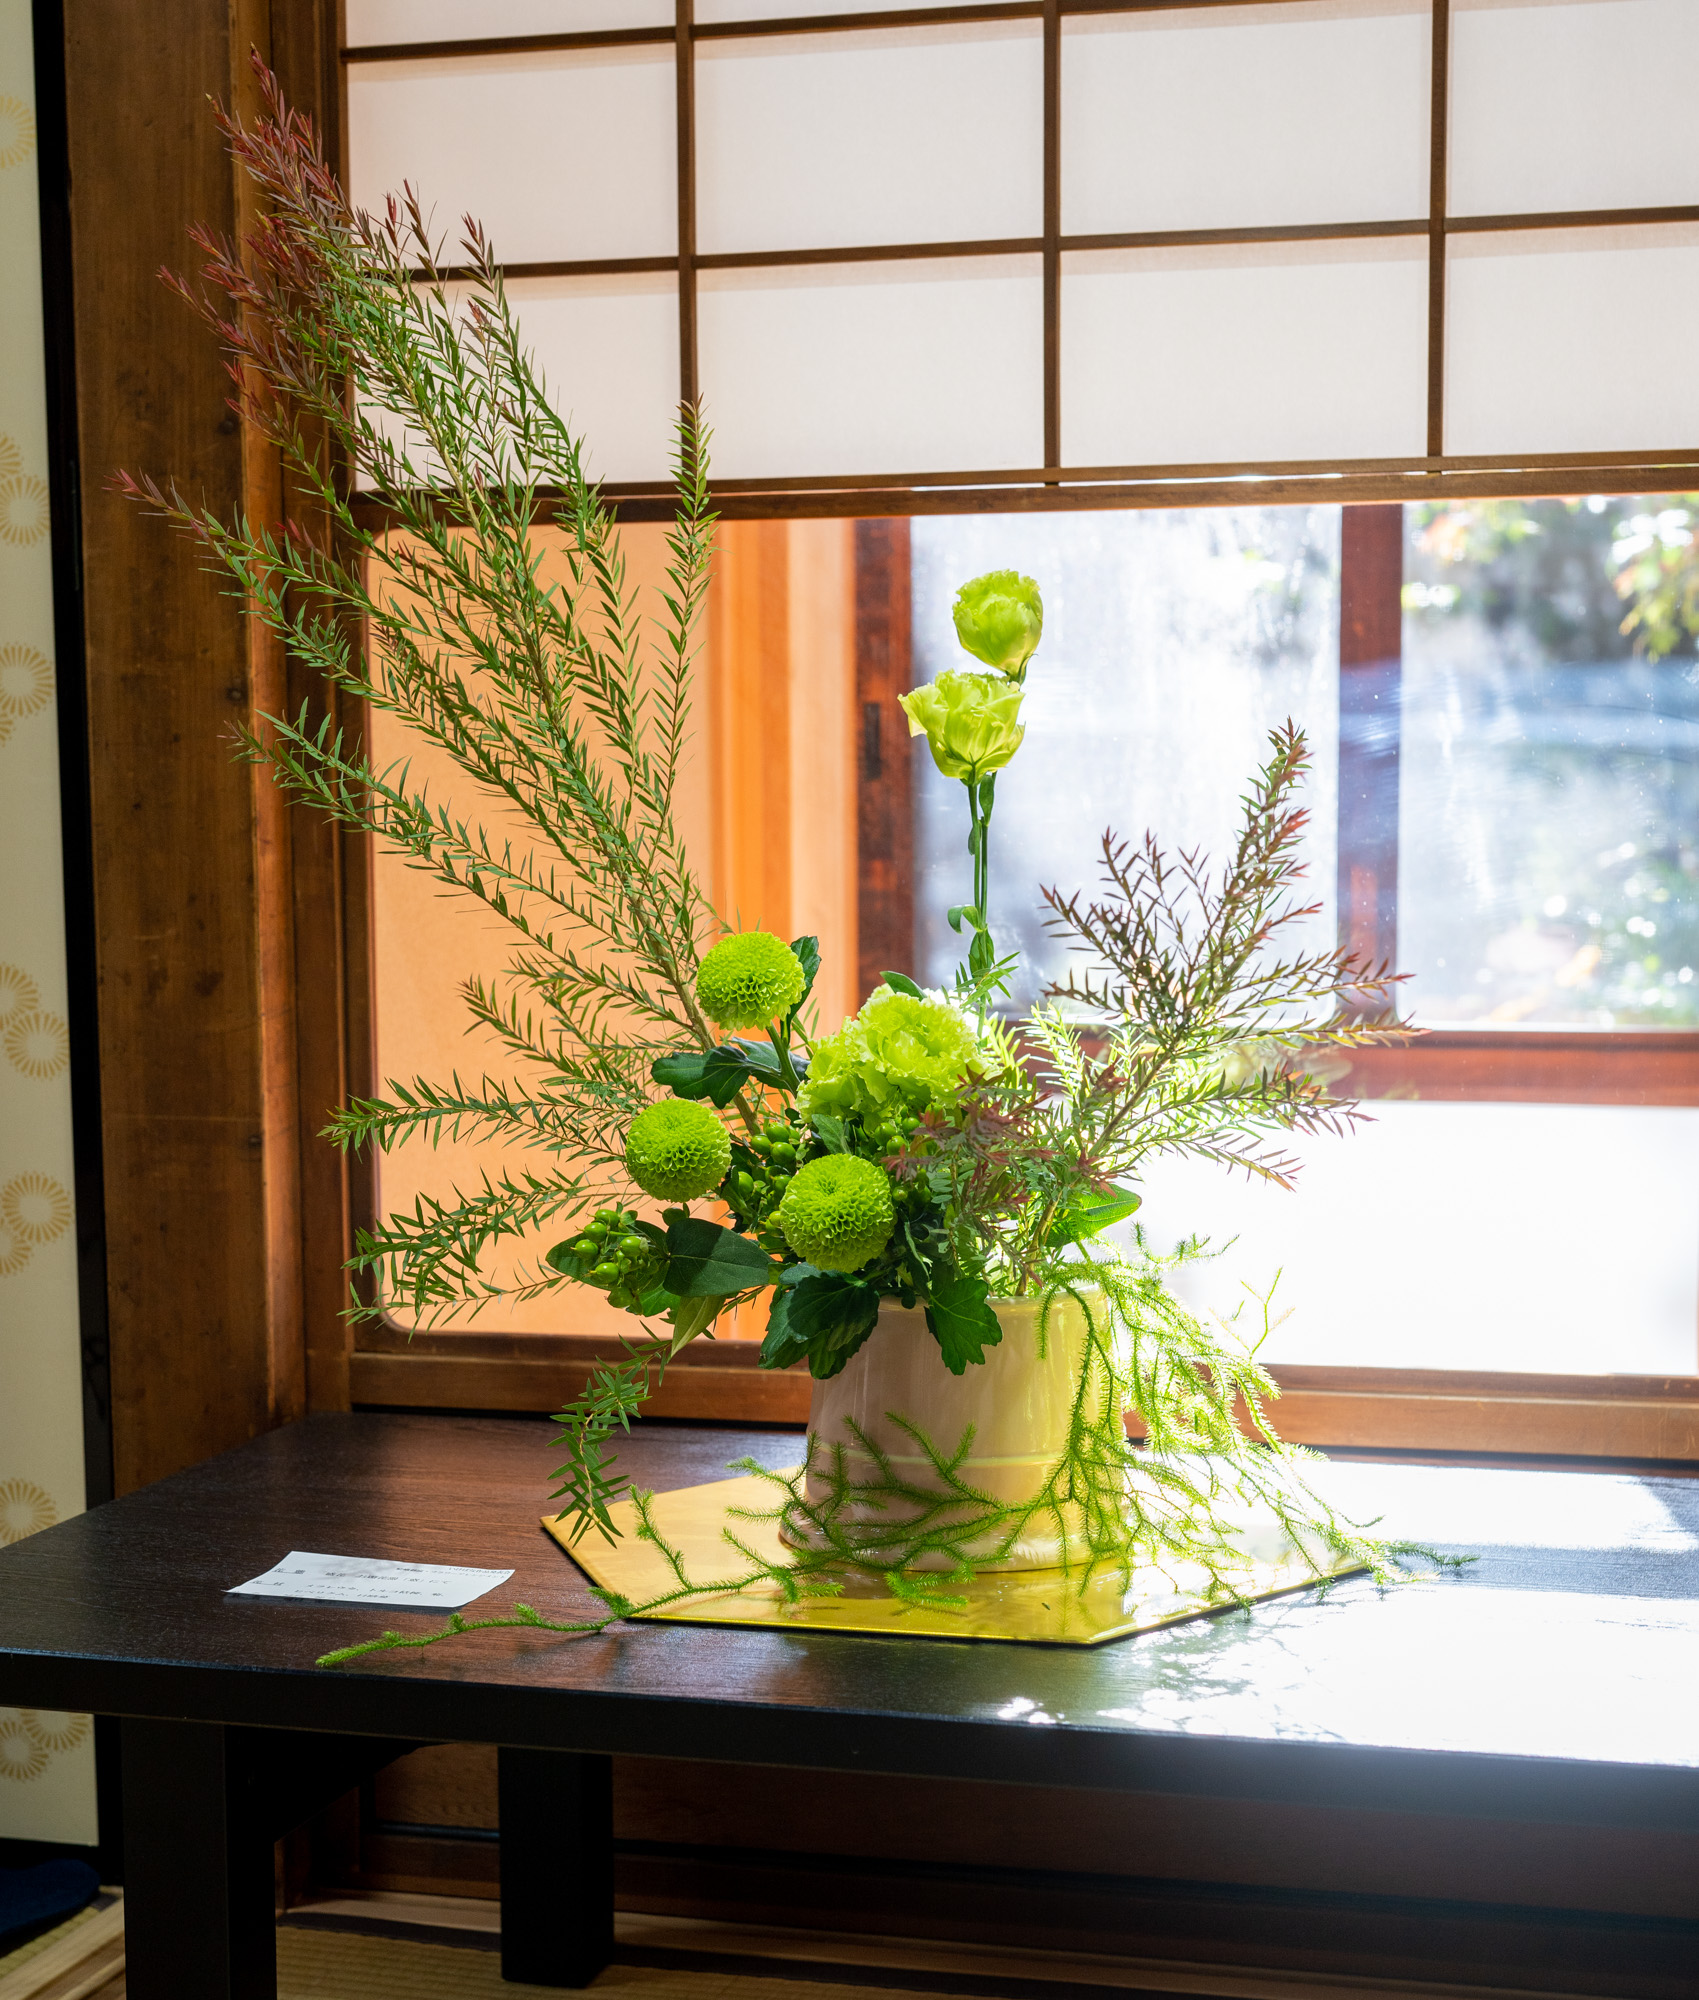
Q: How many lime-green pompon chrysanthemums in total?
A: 3